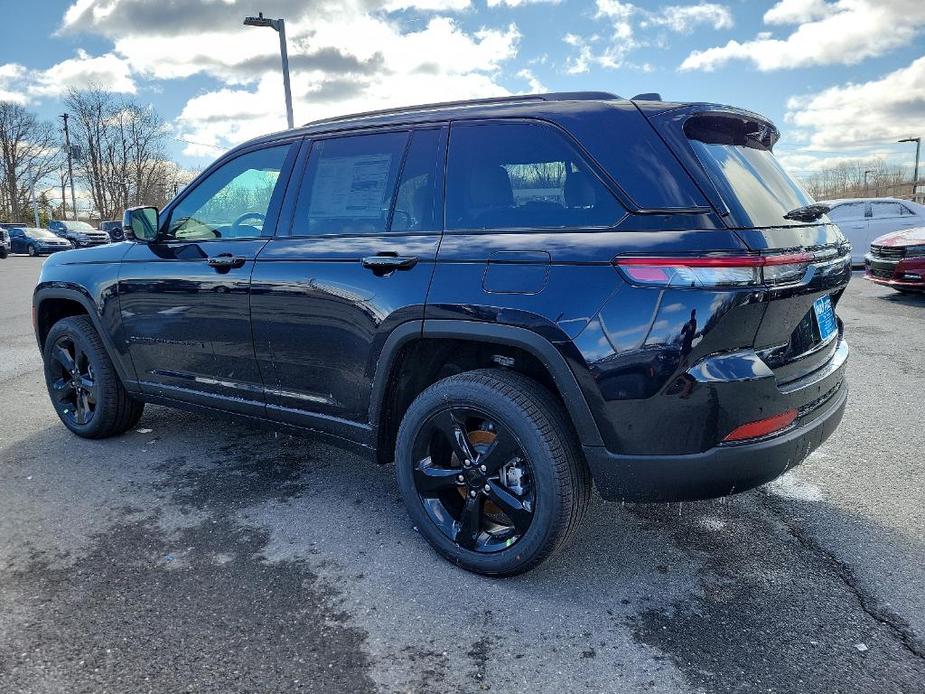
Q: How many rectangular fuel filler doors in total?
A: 1